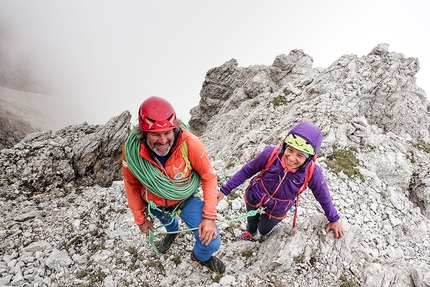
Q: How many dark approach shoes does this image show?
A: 2